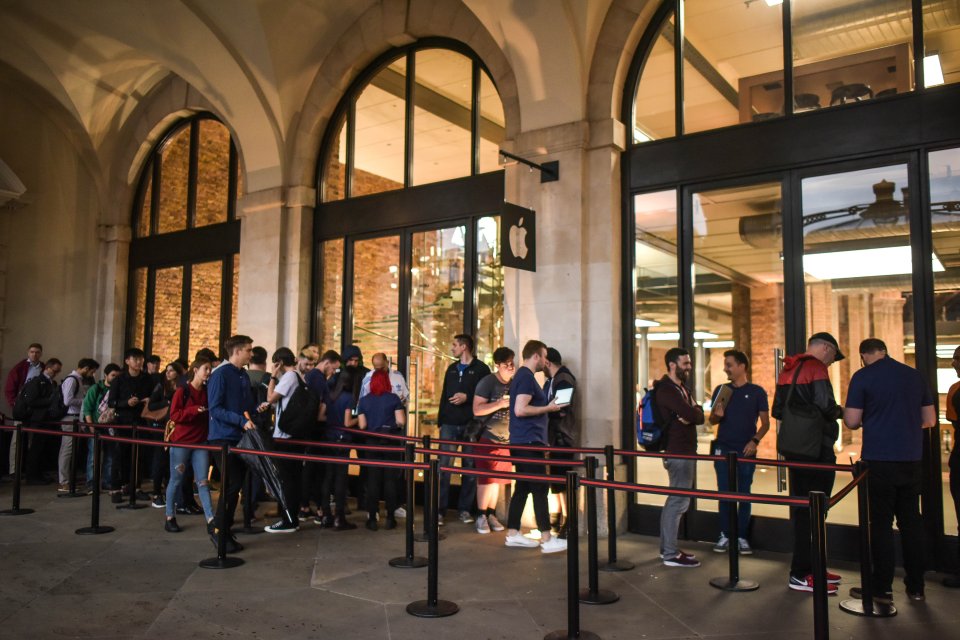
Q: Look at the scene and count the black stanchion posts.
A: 15